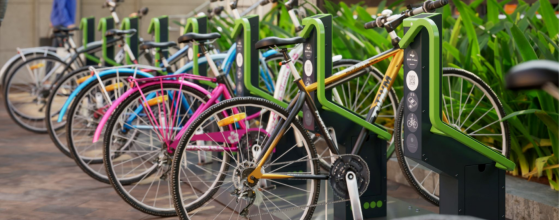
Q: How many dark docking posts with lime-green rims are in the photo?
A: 8